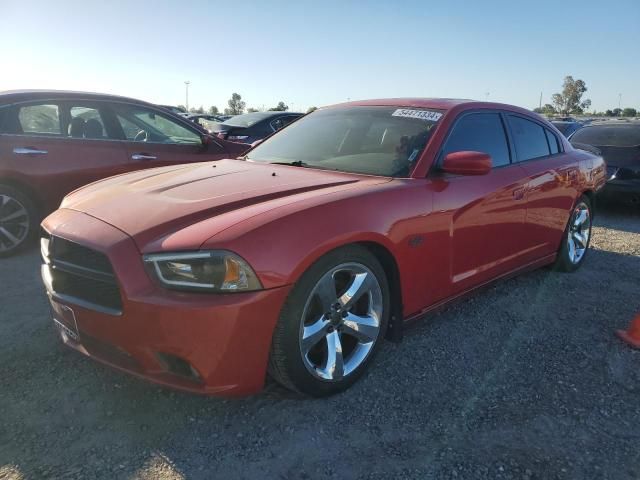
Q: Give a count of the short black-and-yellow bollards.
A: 0